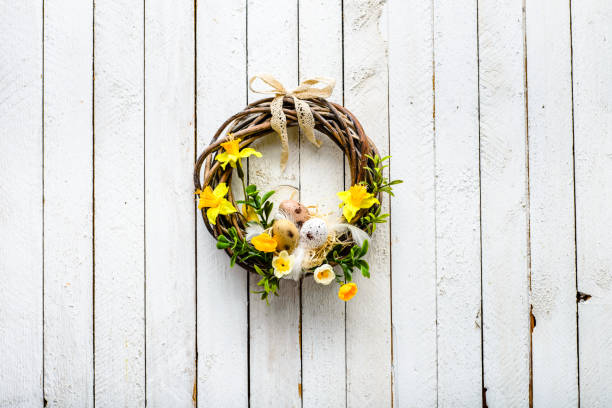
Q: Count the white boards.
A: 13